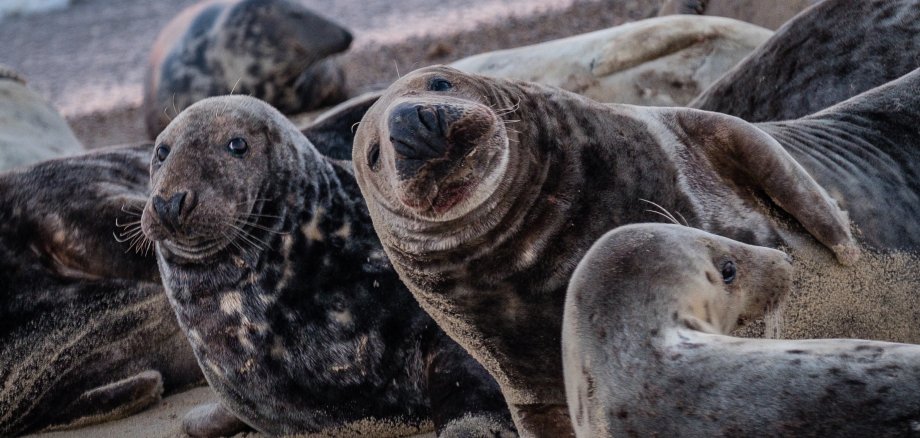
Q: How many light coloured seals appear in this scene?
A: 3